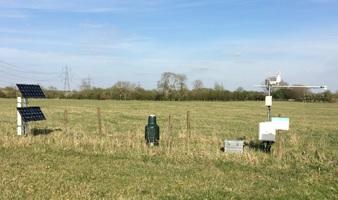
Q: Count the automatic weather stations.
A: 1